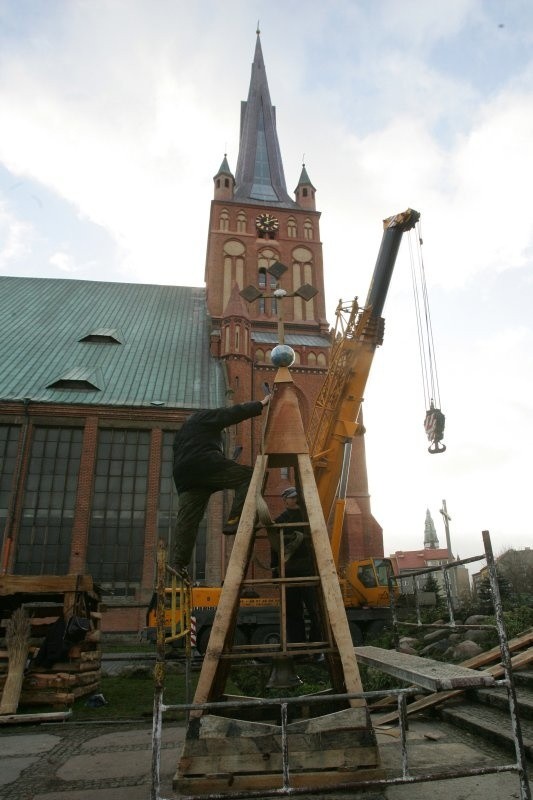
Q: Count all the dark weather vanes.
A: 3